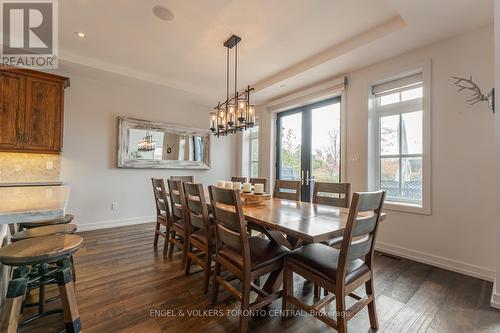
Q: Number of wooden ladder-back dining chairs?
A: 10